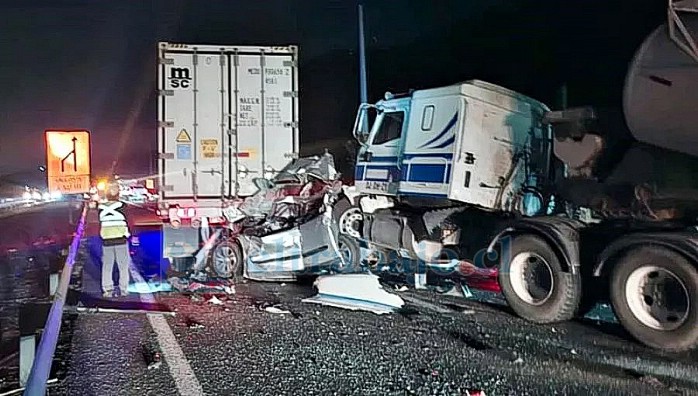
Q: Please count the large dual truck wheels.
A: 2